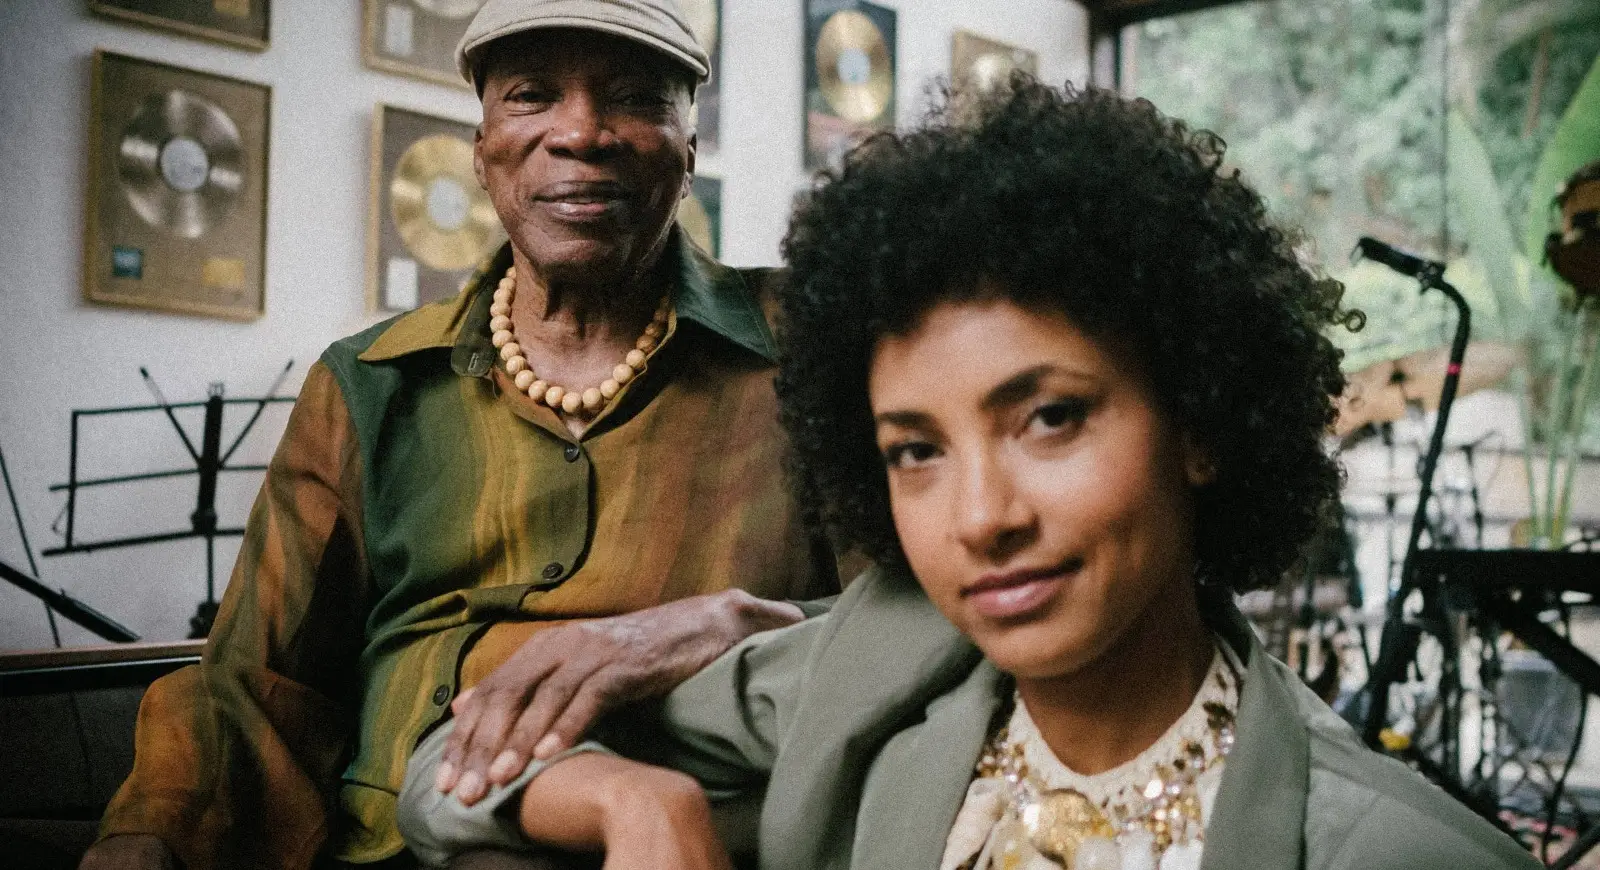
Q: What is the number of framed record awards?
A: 8